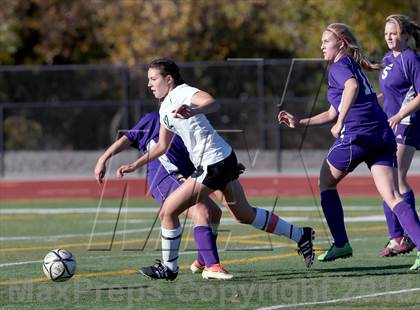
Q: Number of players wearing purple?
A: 3